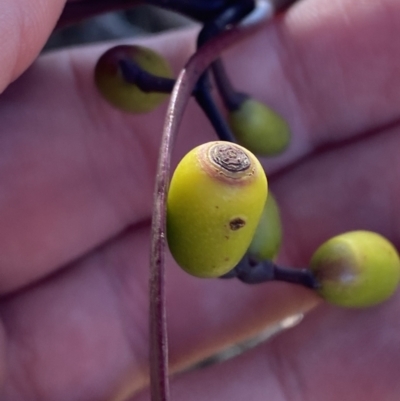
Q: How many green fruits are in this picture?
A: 5